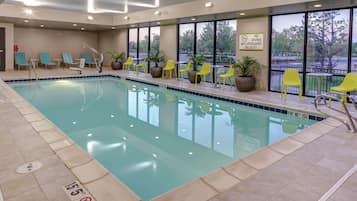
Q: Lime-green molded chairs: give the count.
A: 8